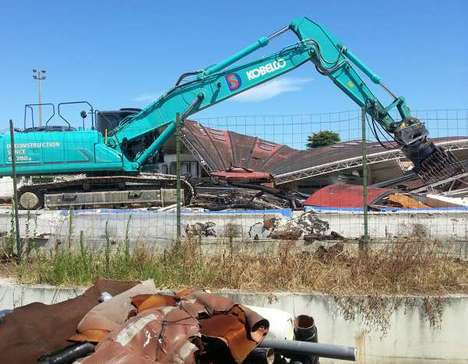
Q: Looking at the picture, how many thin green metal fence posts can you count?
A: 3